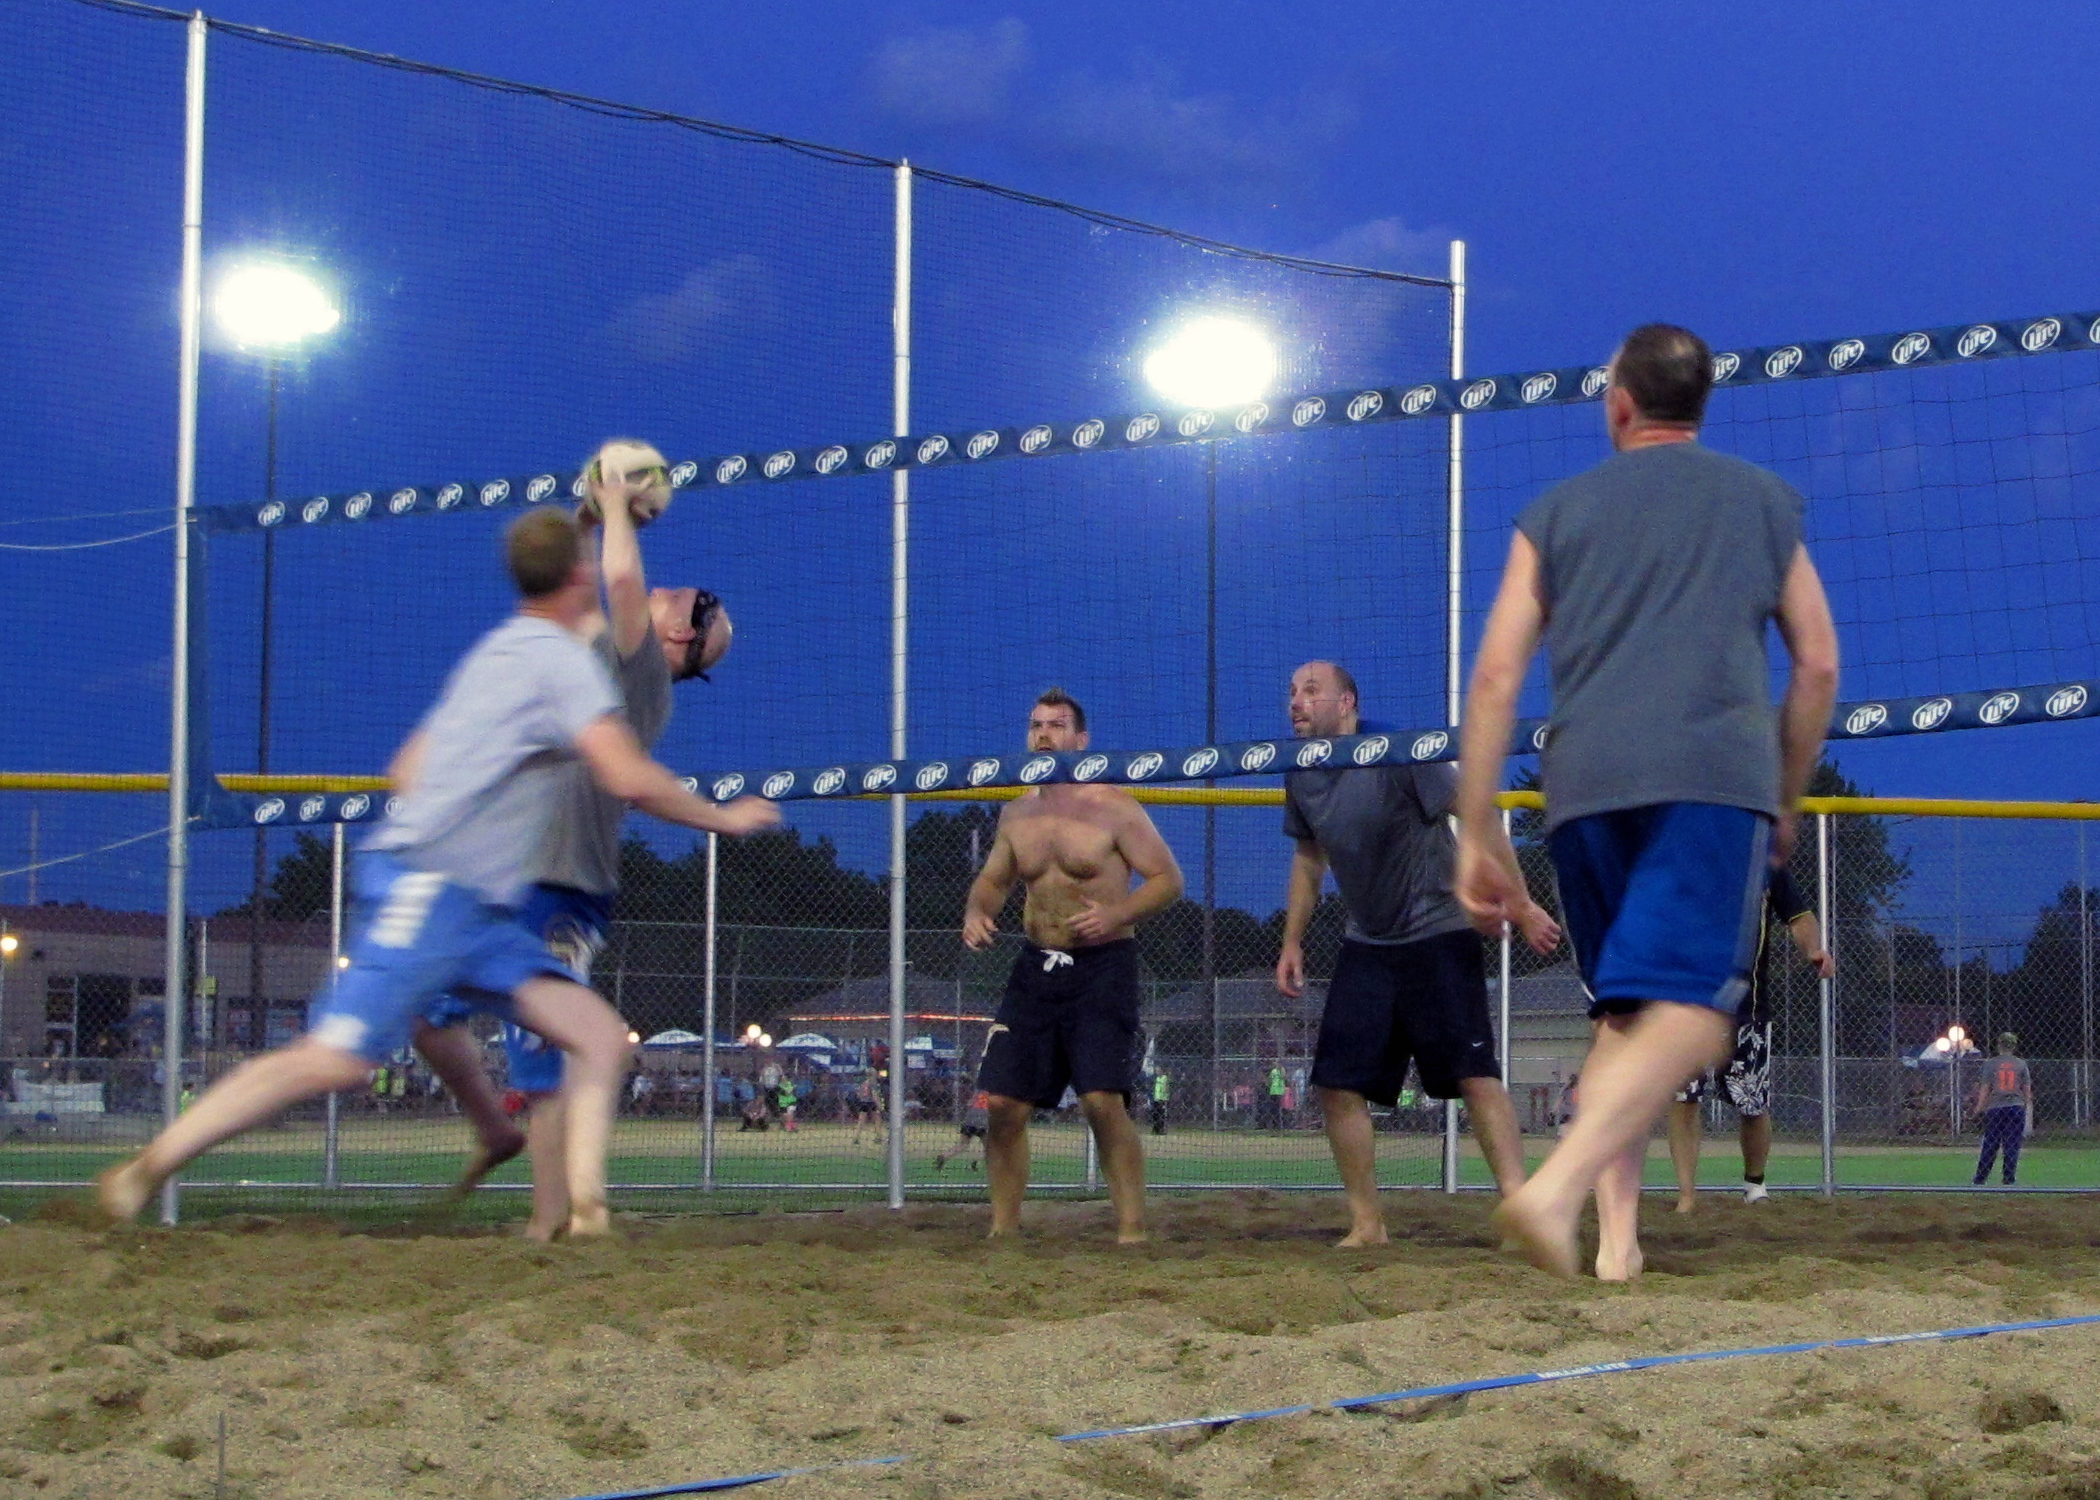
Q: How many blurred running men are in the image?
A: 1